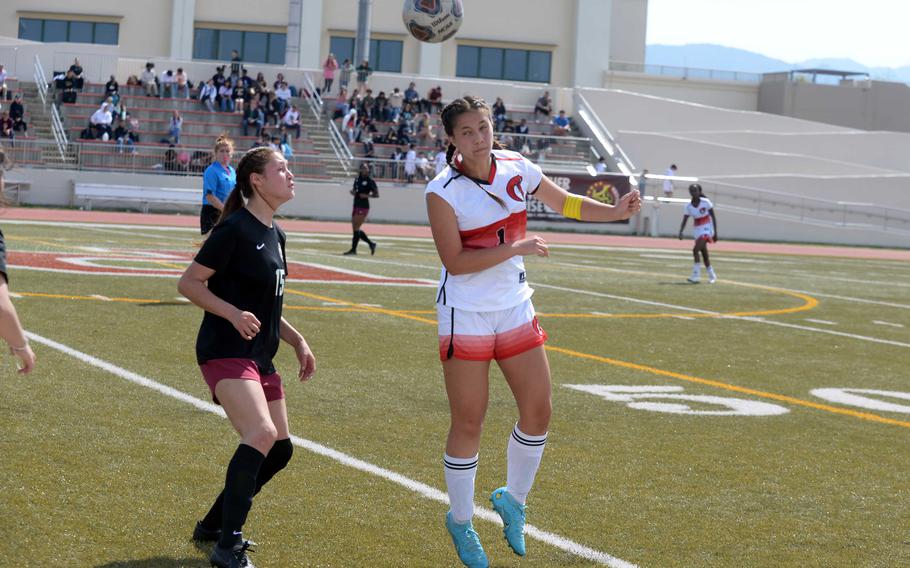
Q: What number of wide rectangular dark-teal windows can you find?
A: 4